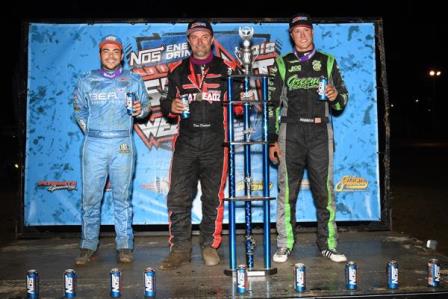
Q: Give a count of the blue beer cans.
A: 12